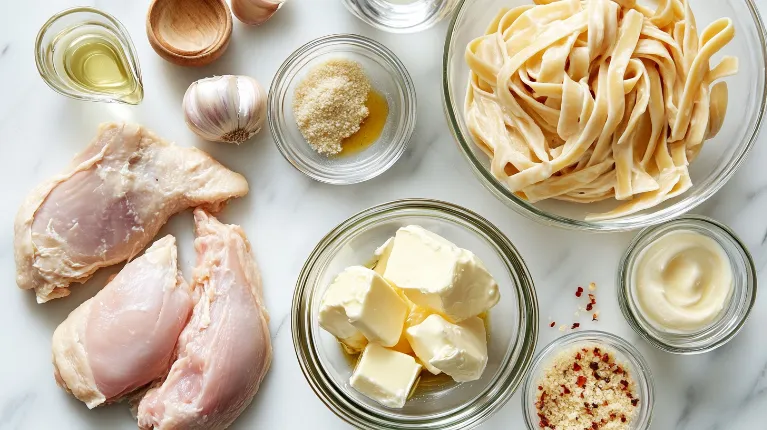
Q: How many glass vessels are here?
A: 7